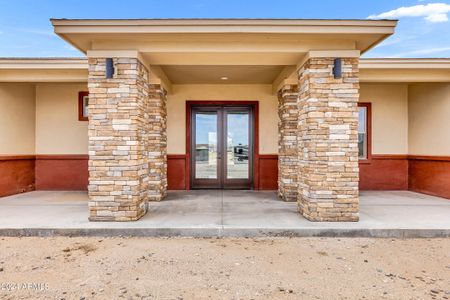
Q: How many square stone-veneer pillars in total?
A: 4